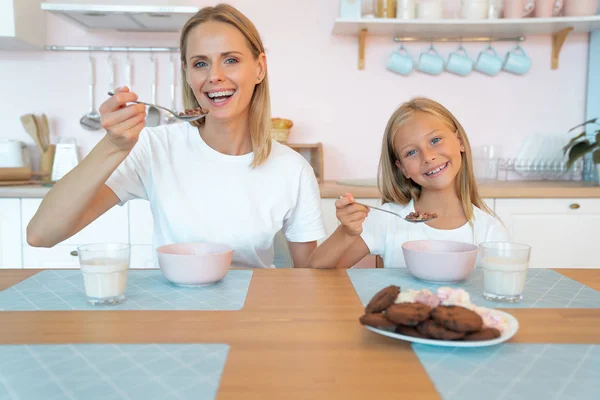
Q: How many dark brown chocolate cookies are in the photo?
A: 7